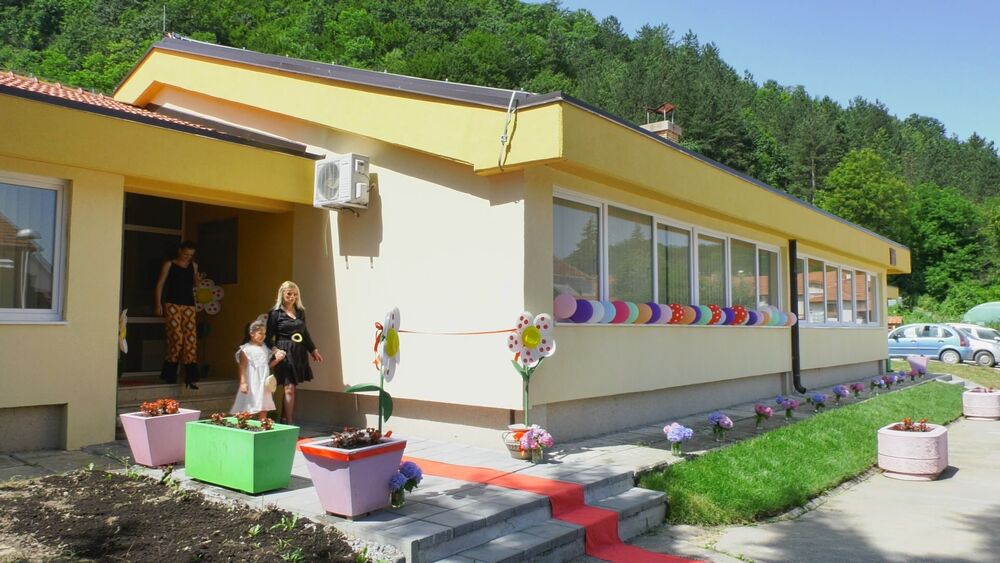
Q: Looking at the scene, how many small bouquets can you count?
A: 14